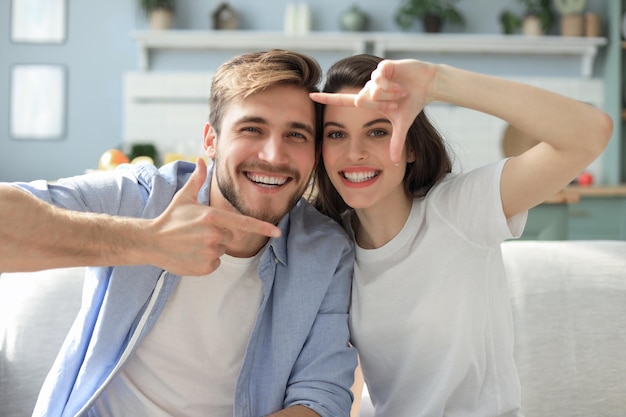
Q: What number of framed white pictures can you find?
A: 2